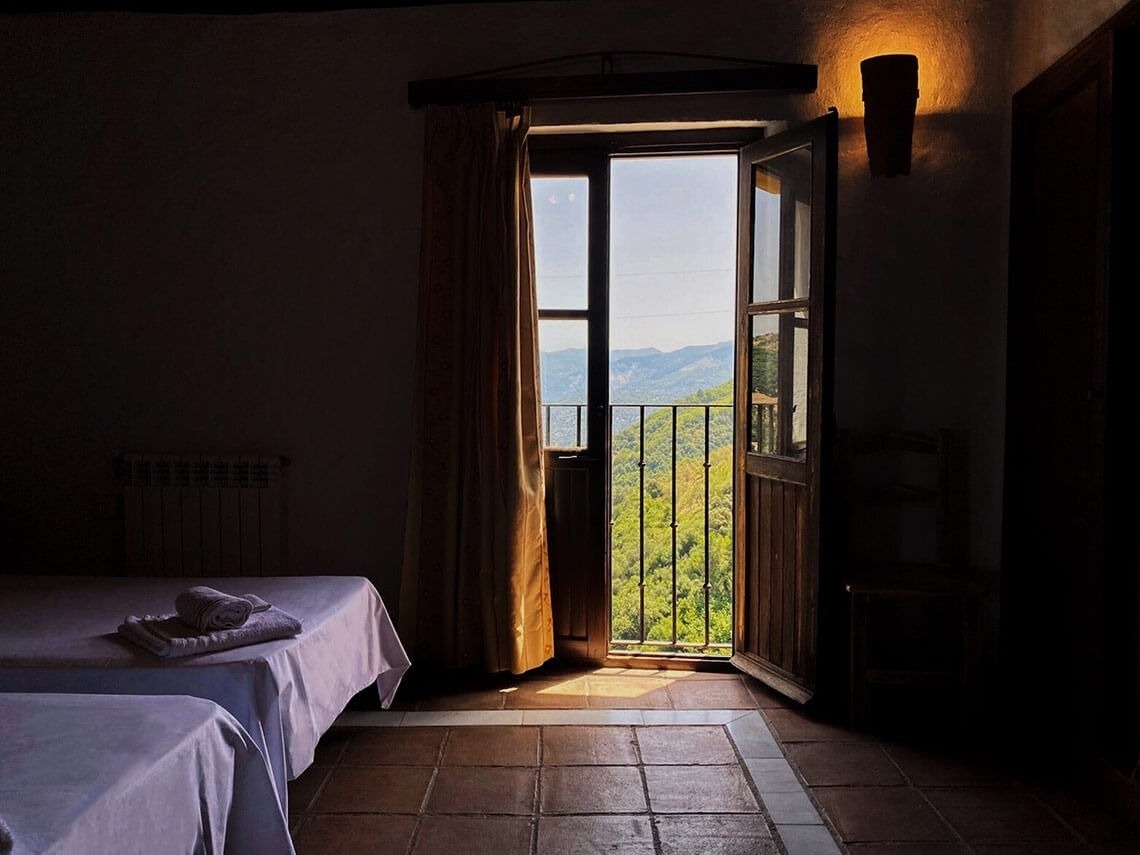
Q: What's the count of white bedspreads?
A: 2